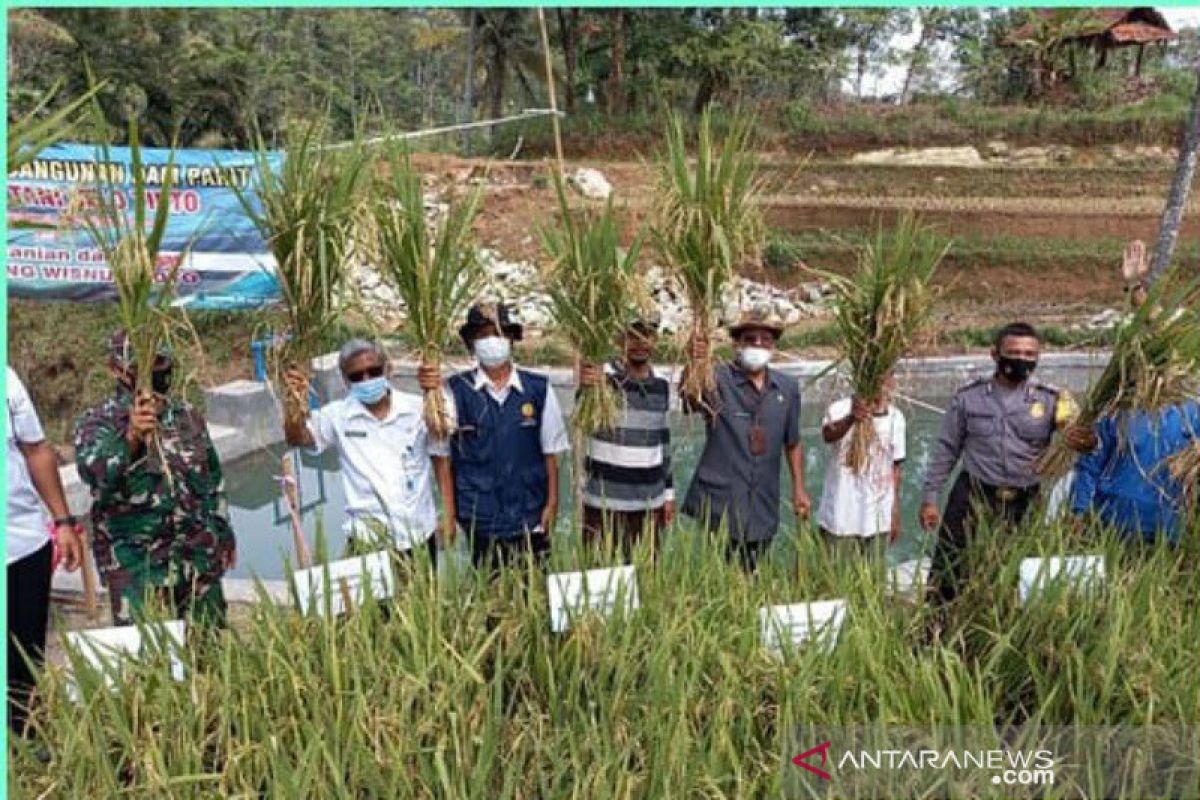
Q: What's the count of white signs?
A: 5